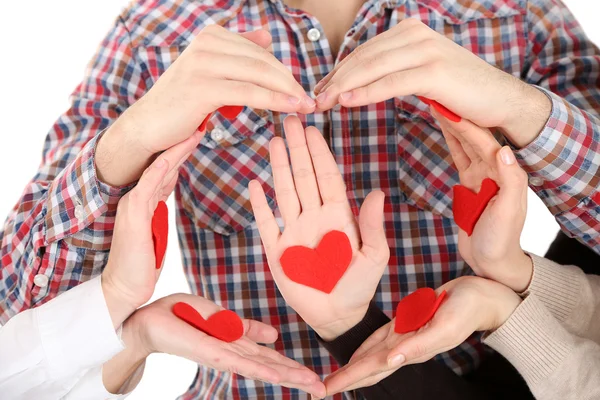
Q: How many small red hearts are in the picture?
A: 7